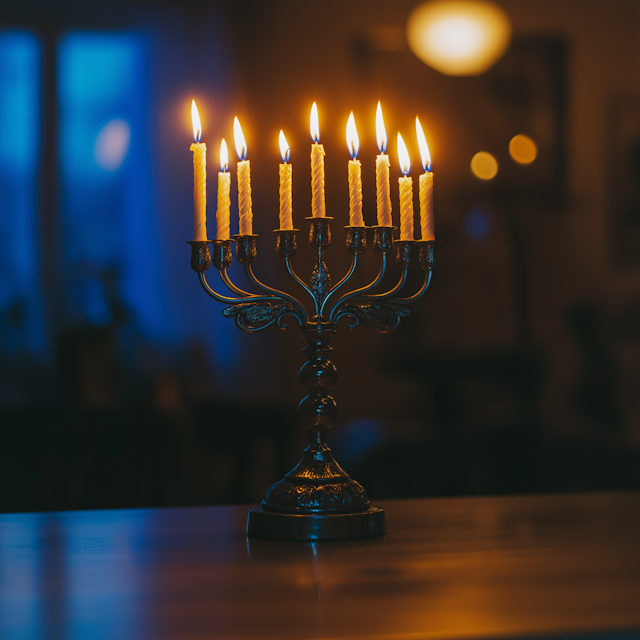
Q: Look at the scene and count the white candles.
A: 9